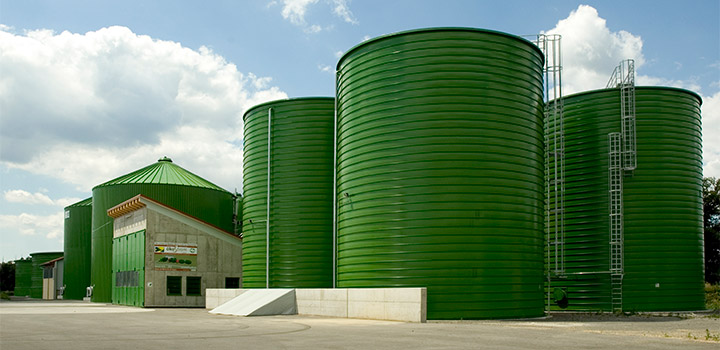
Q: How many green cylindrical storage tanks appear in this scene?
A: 7